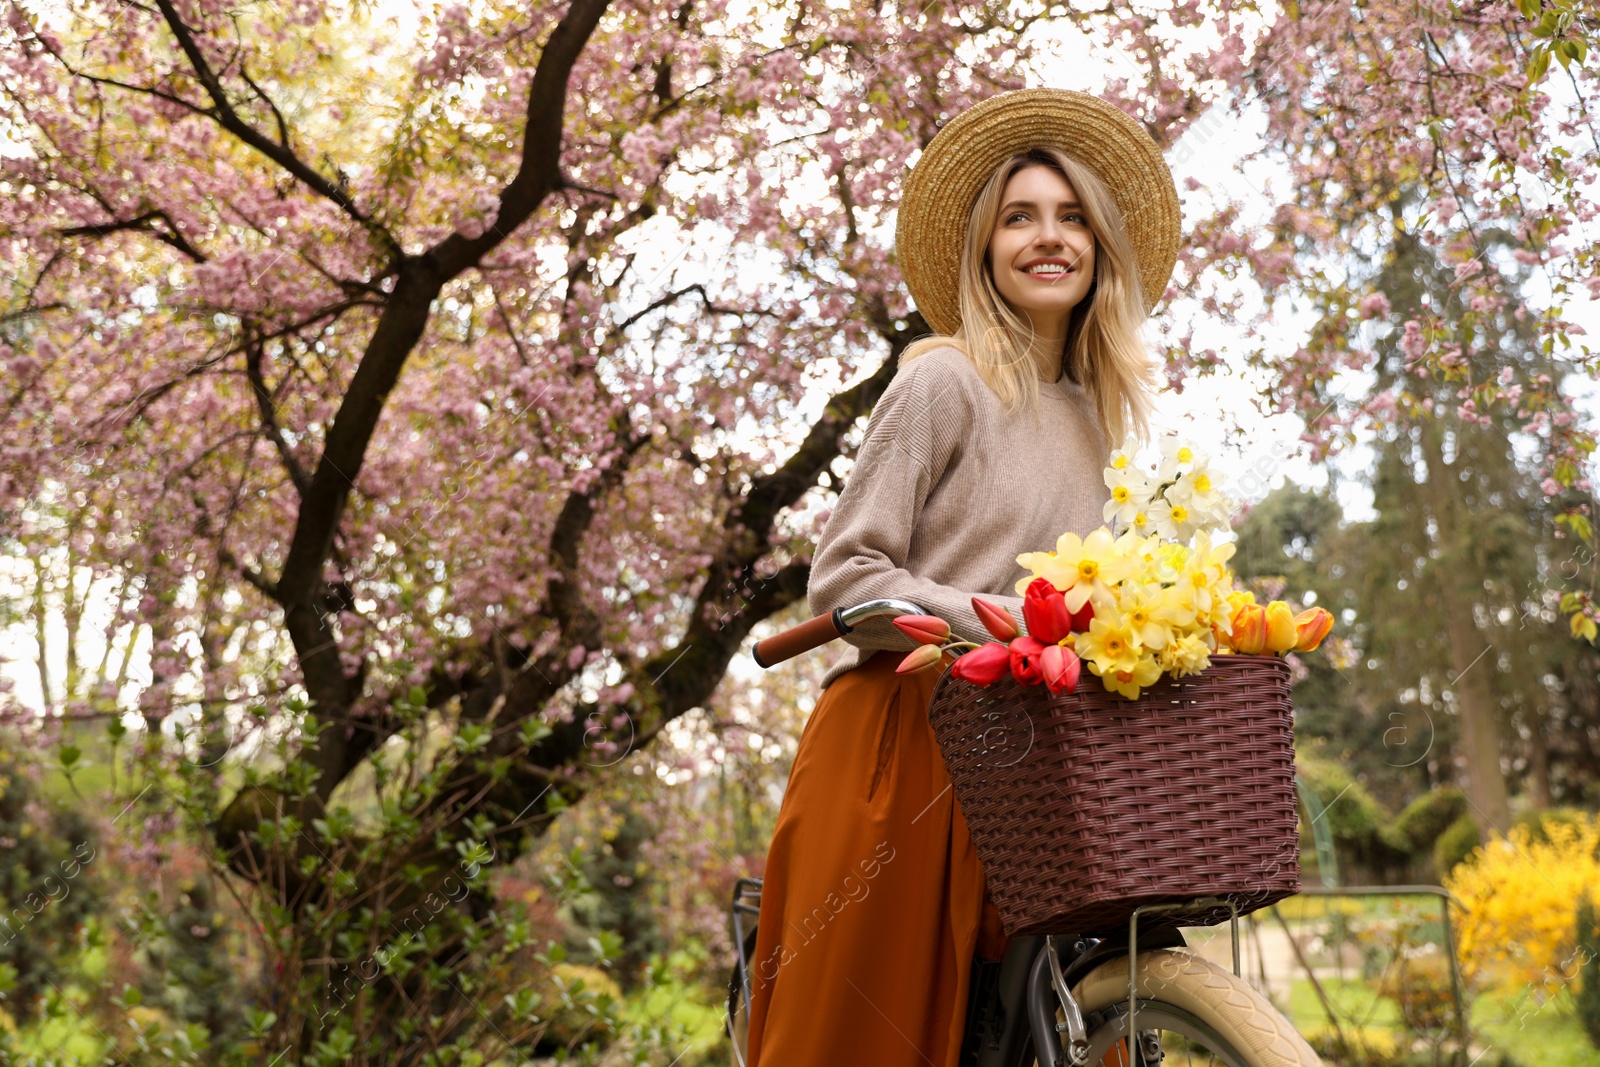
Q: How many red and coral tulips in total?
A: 8